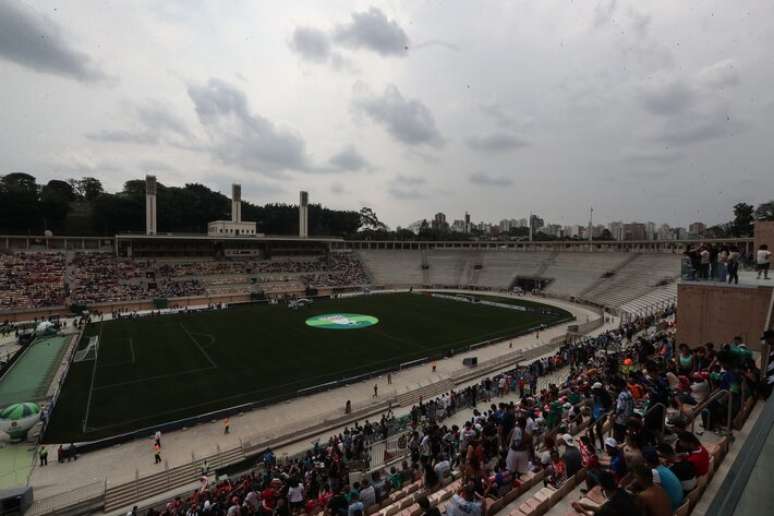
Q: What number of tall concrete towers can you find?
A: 3